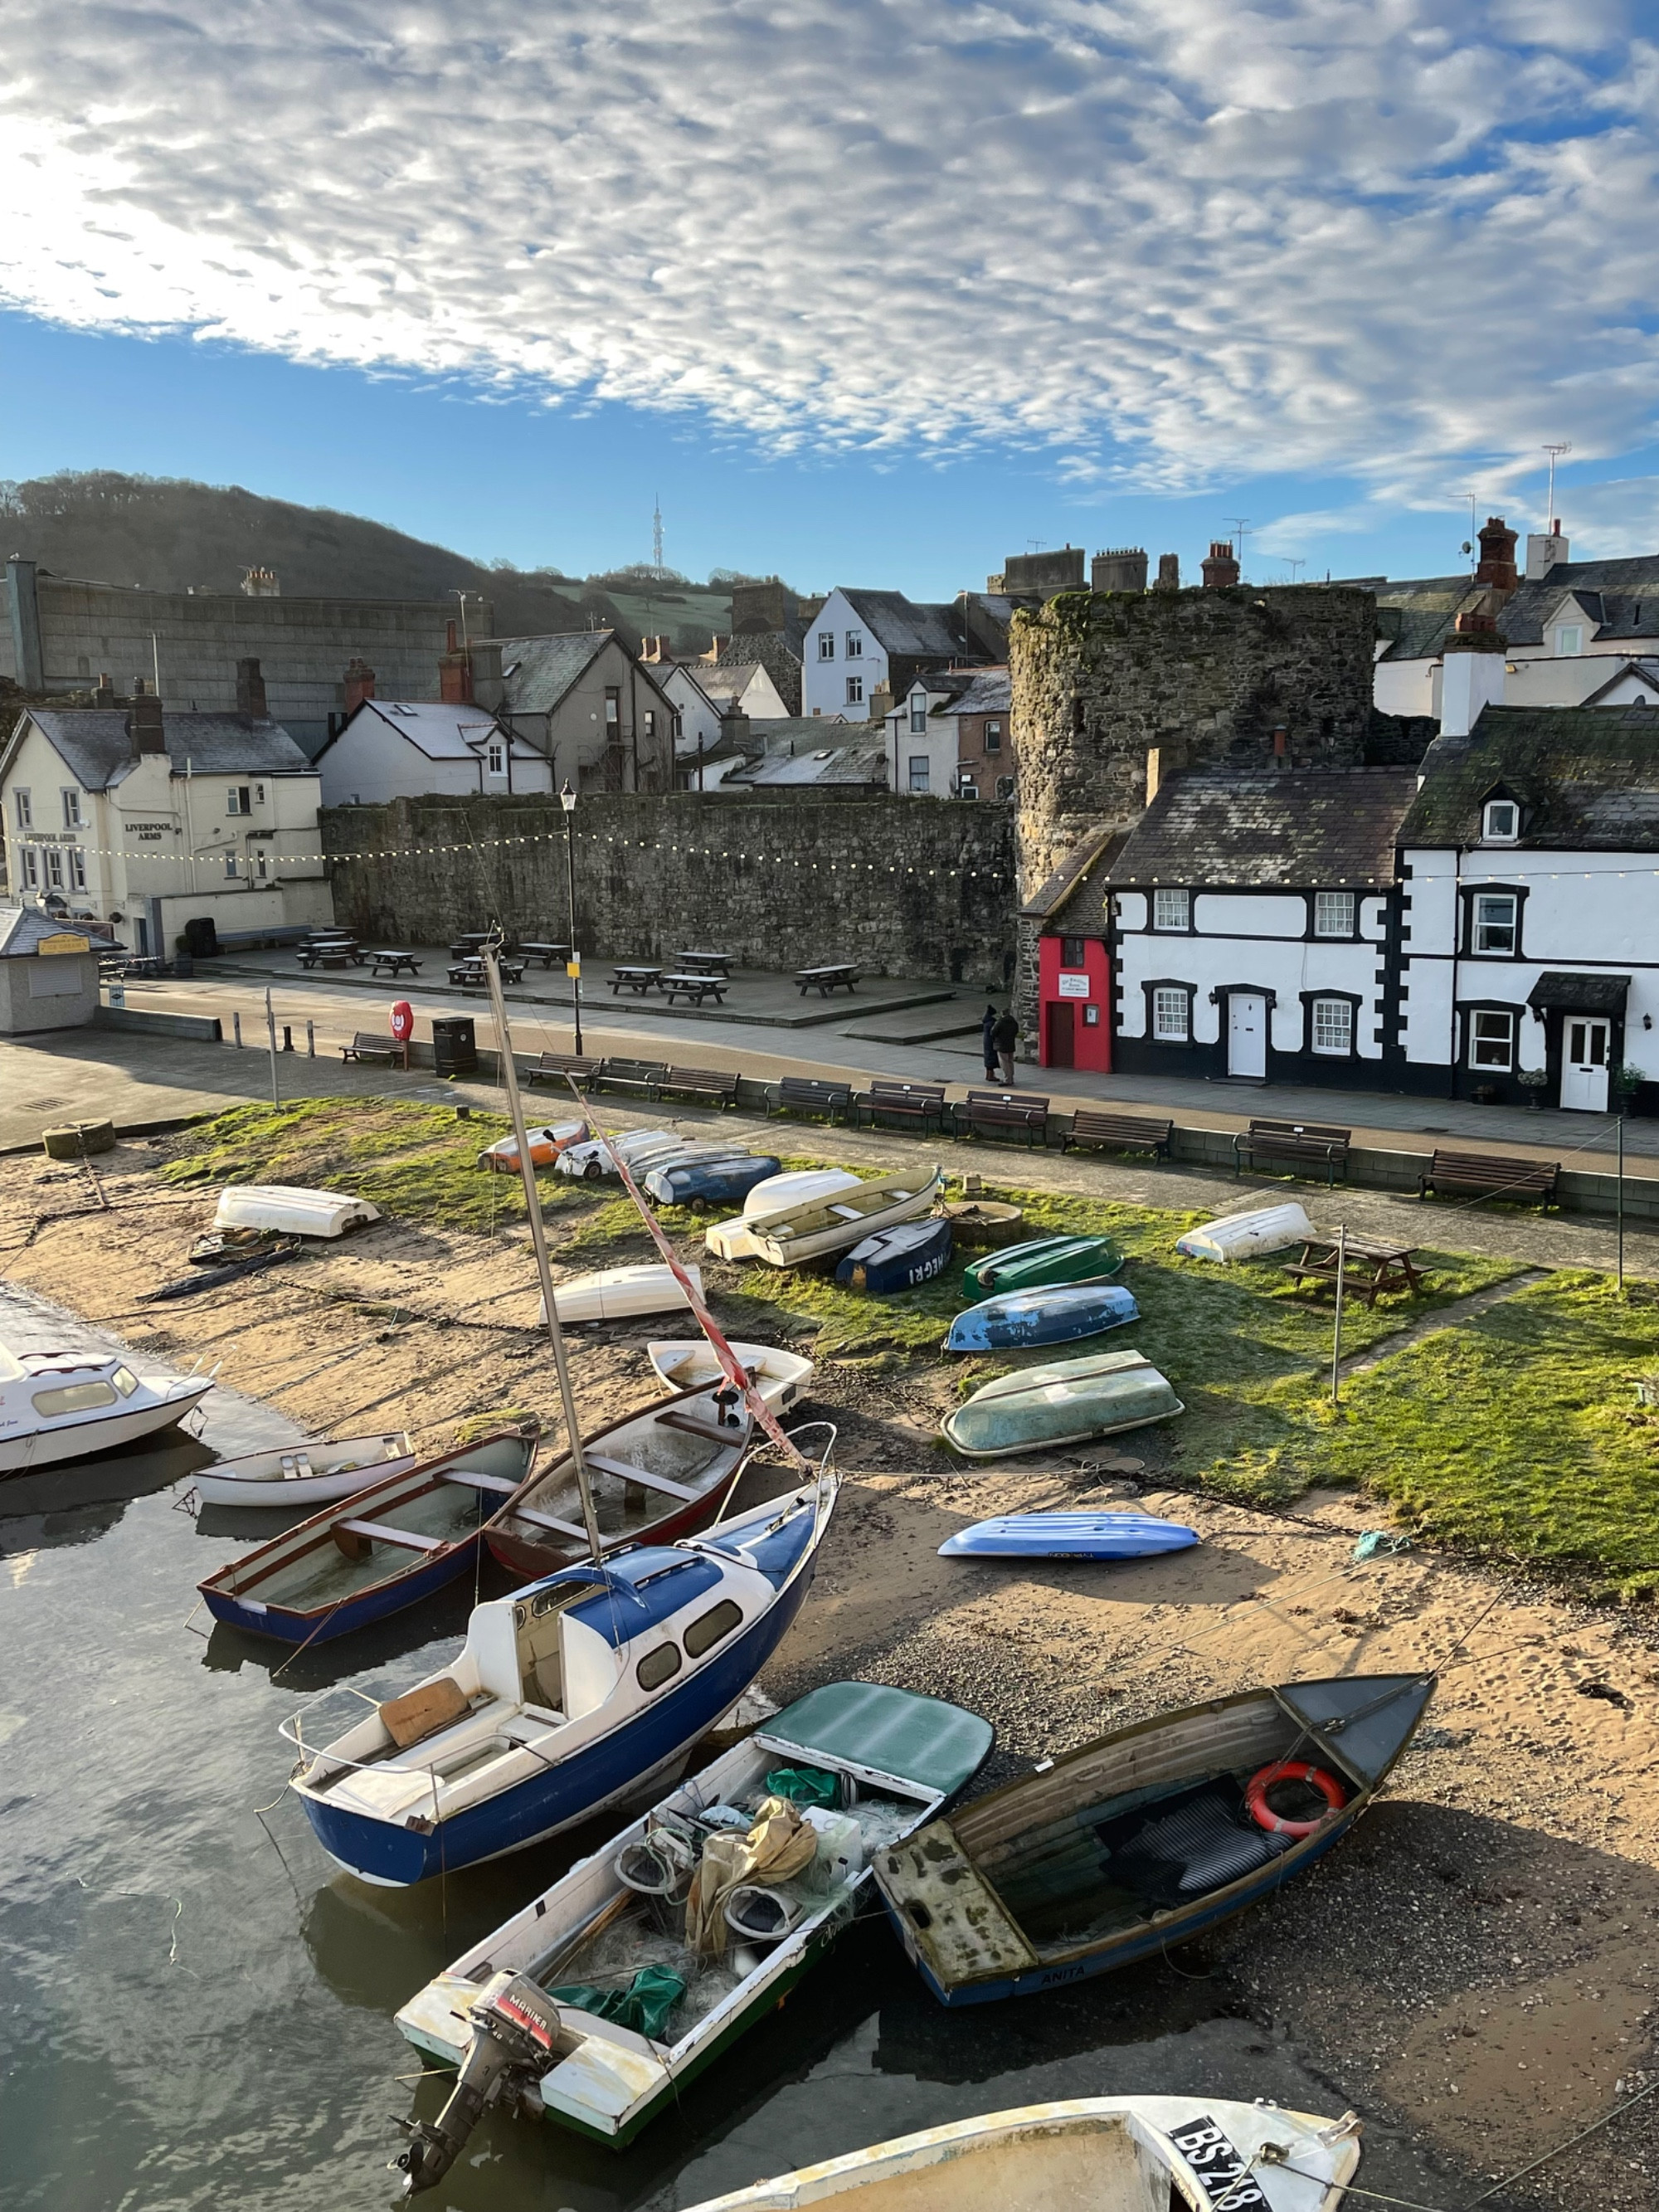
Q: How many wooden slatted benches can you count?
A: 10